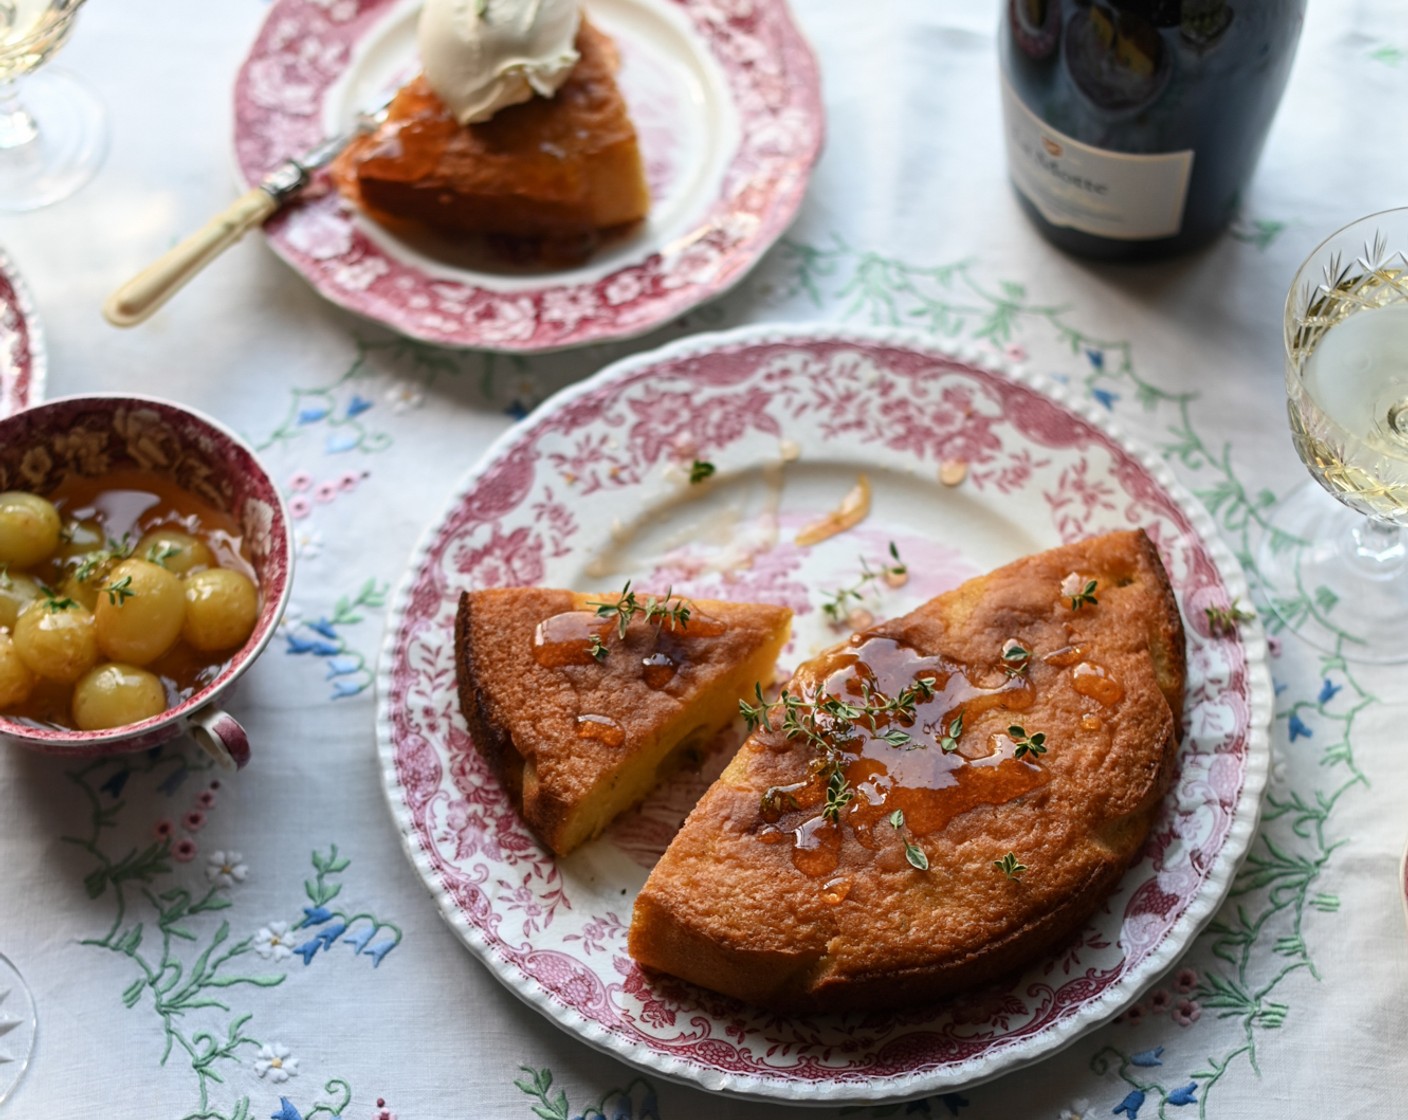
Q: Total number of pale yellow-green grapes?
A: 10